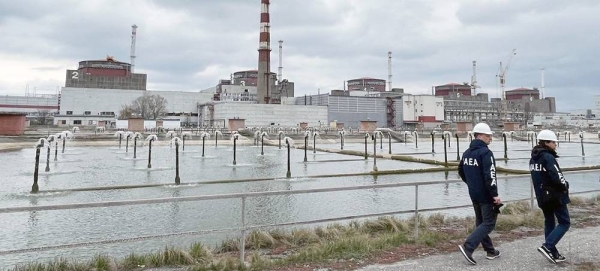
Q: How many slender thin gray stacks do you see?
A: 5